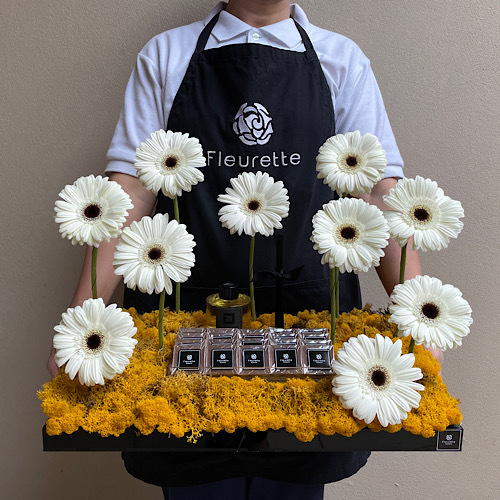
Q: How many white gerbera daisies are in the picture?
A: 10